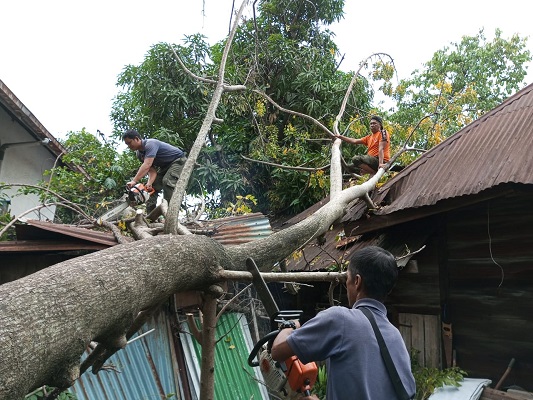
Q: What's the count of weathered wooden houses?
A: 1